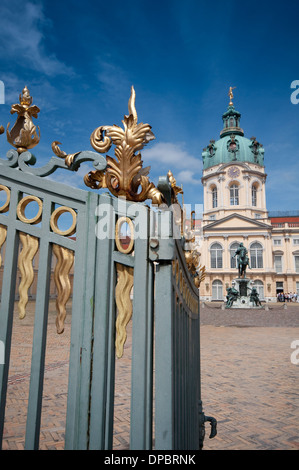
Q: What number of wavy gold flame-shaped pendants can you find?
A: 4